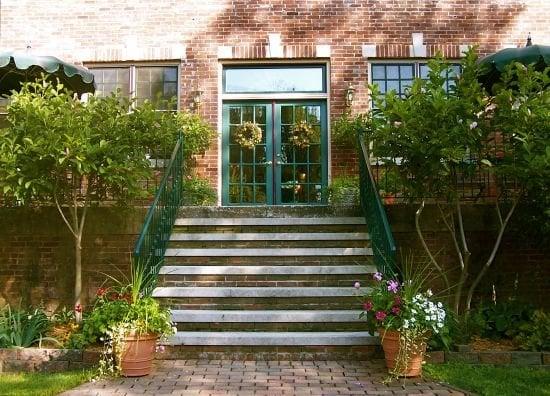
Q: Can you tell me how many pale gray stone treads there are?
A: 7